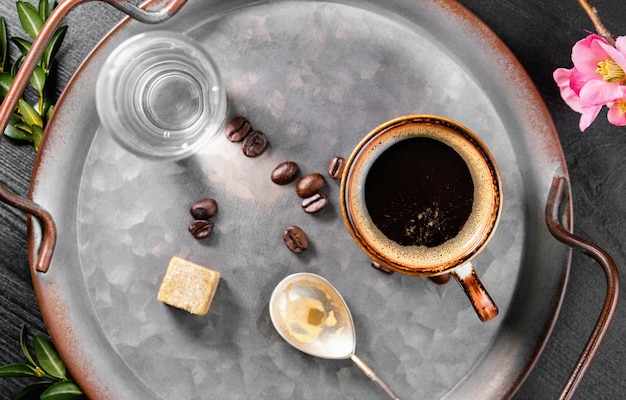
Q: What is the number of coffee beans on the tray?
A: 11